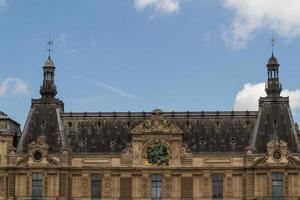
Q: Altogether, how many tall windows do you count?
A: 5